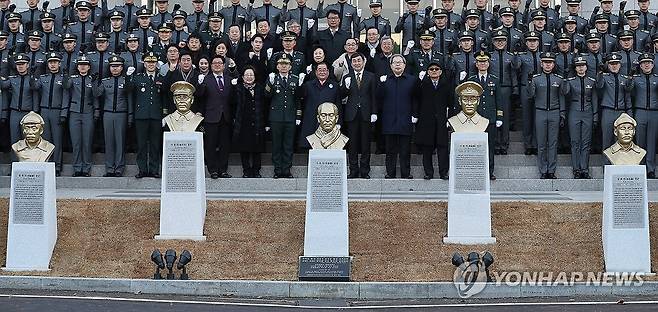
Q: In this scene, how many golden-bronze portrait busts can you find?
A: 5